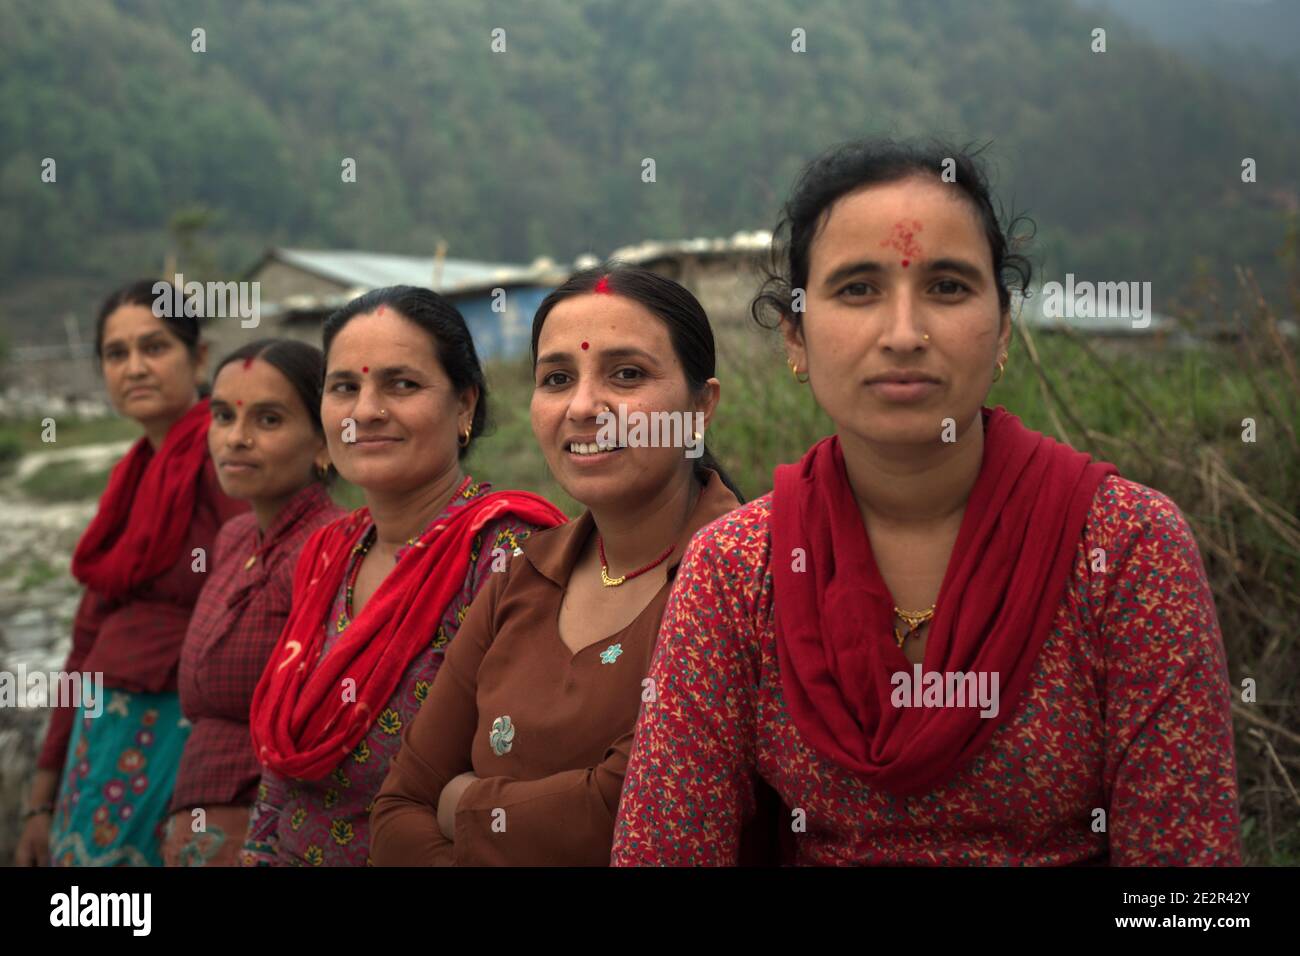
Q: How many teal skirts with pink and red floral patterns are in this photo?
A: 1